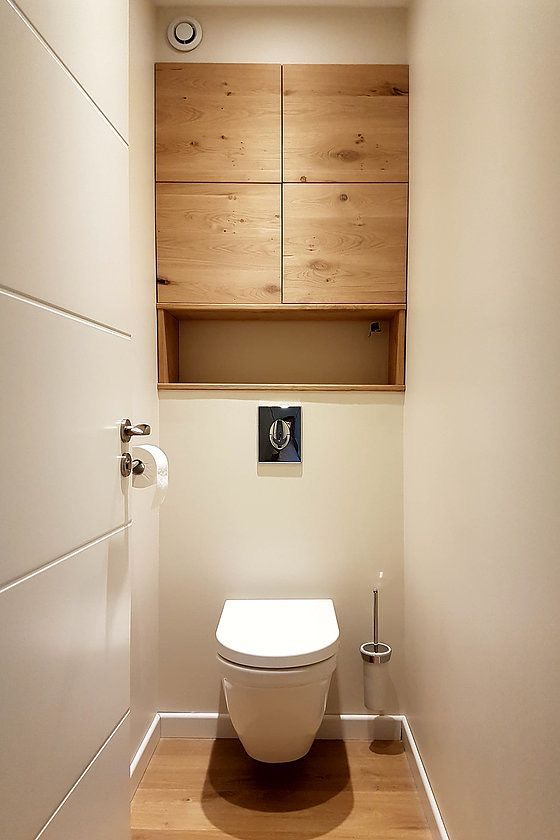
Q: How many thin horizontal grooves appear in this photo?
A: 4